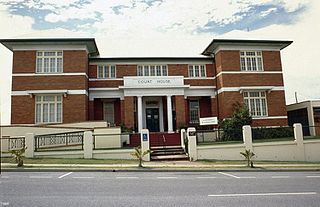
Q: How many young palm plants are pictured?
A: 3